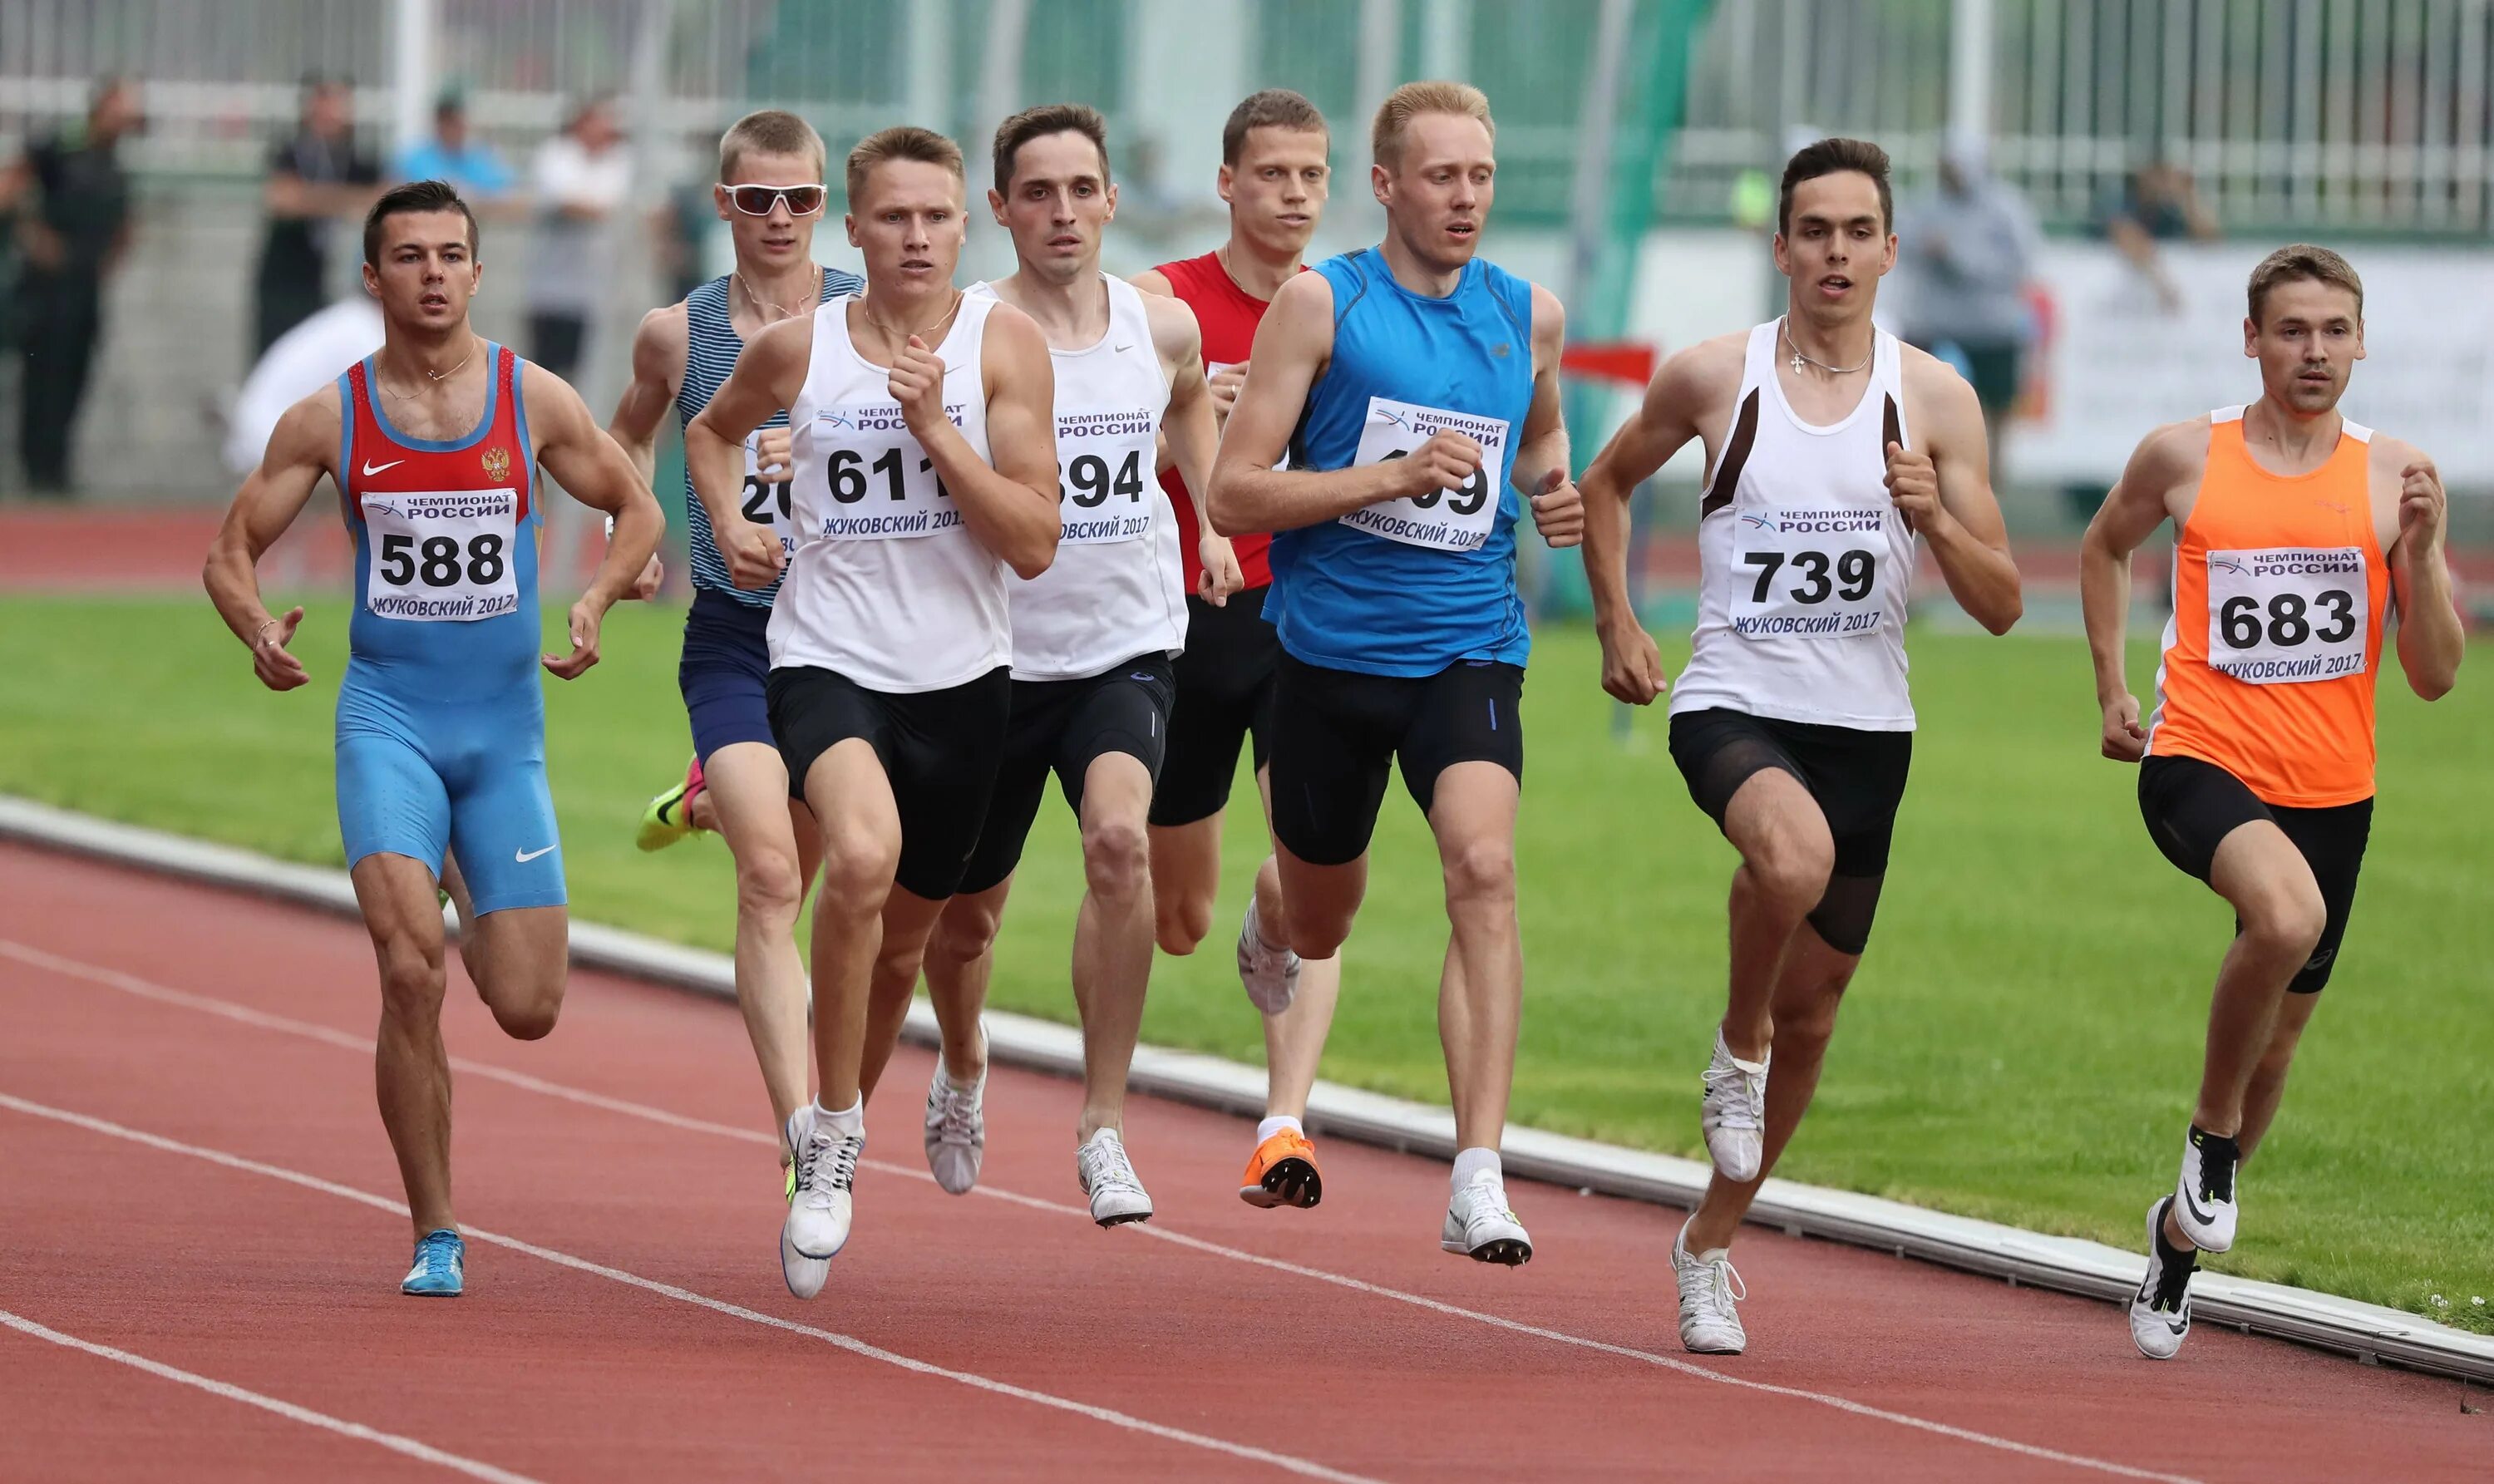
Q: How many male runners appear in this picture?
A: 8